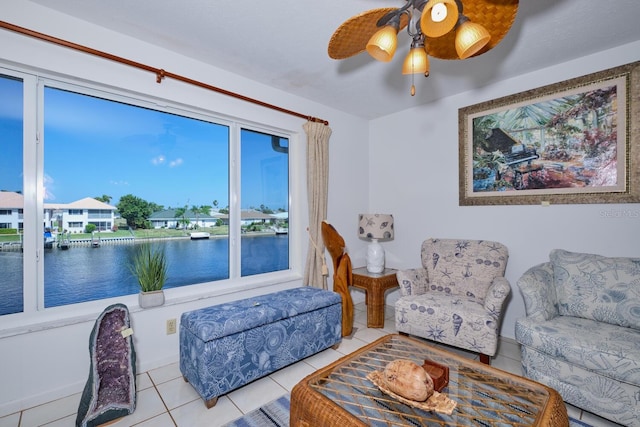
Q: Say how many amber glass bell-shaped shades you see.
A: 4